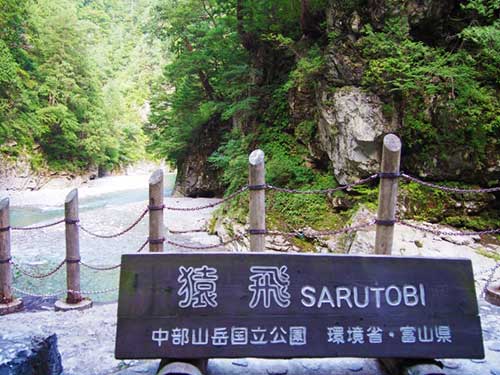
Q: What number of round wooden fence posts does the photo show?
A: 5